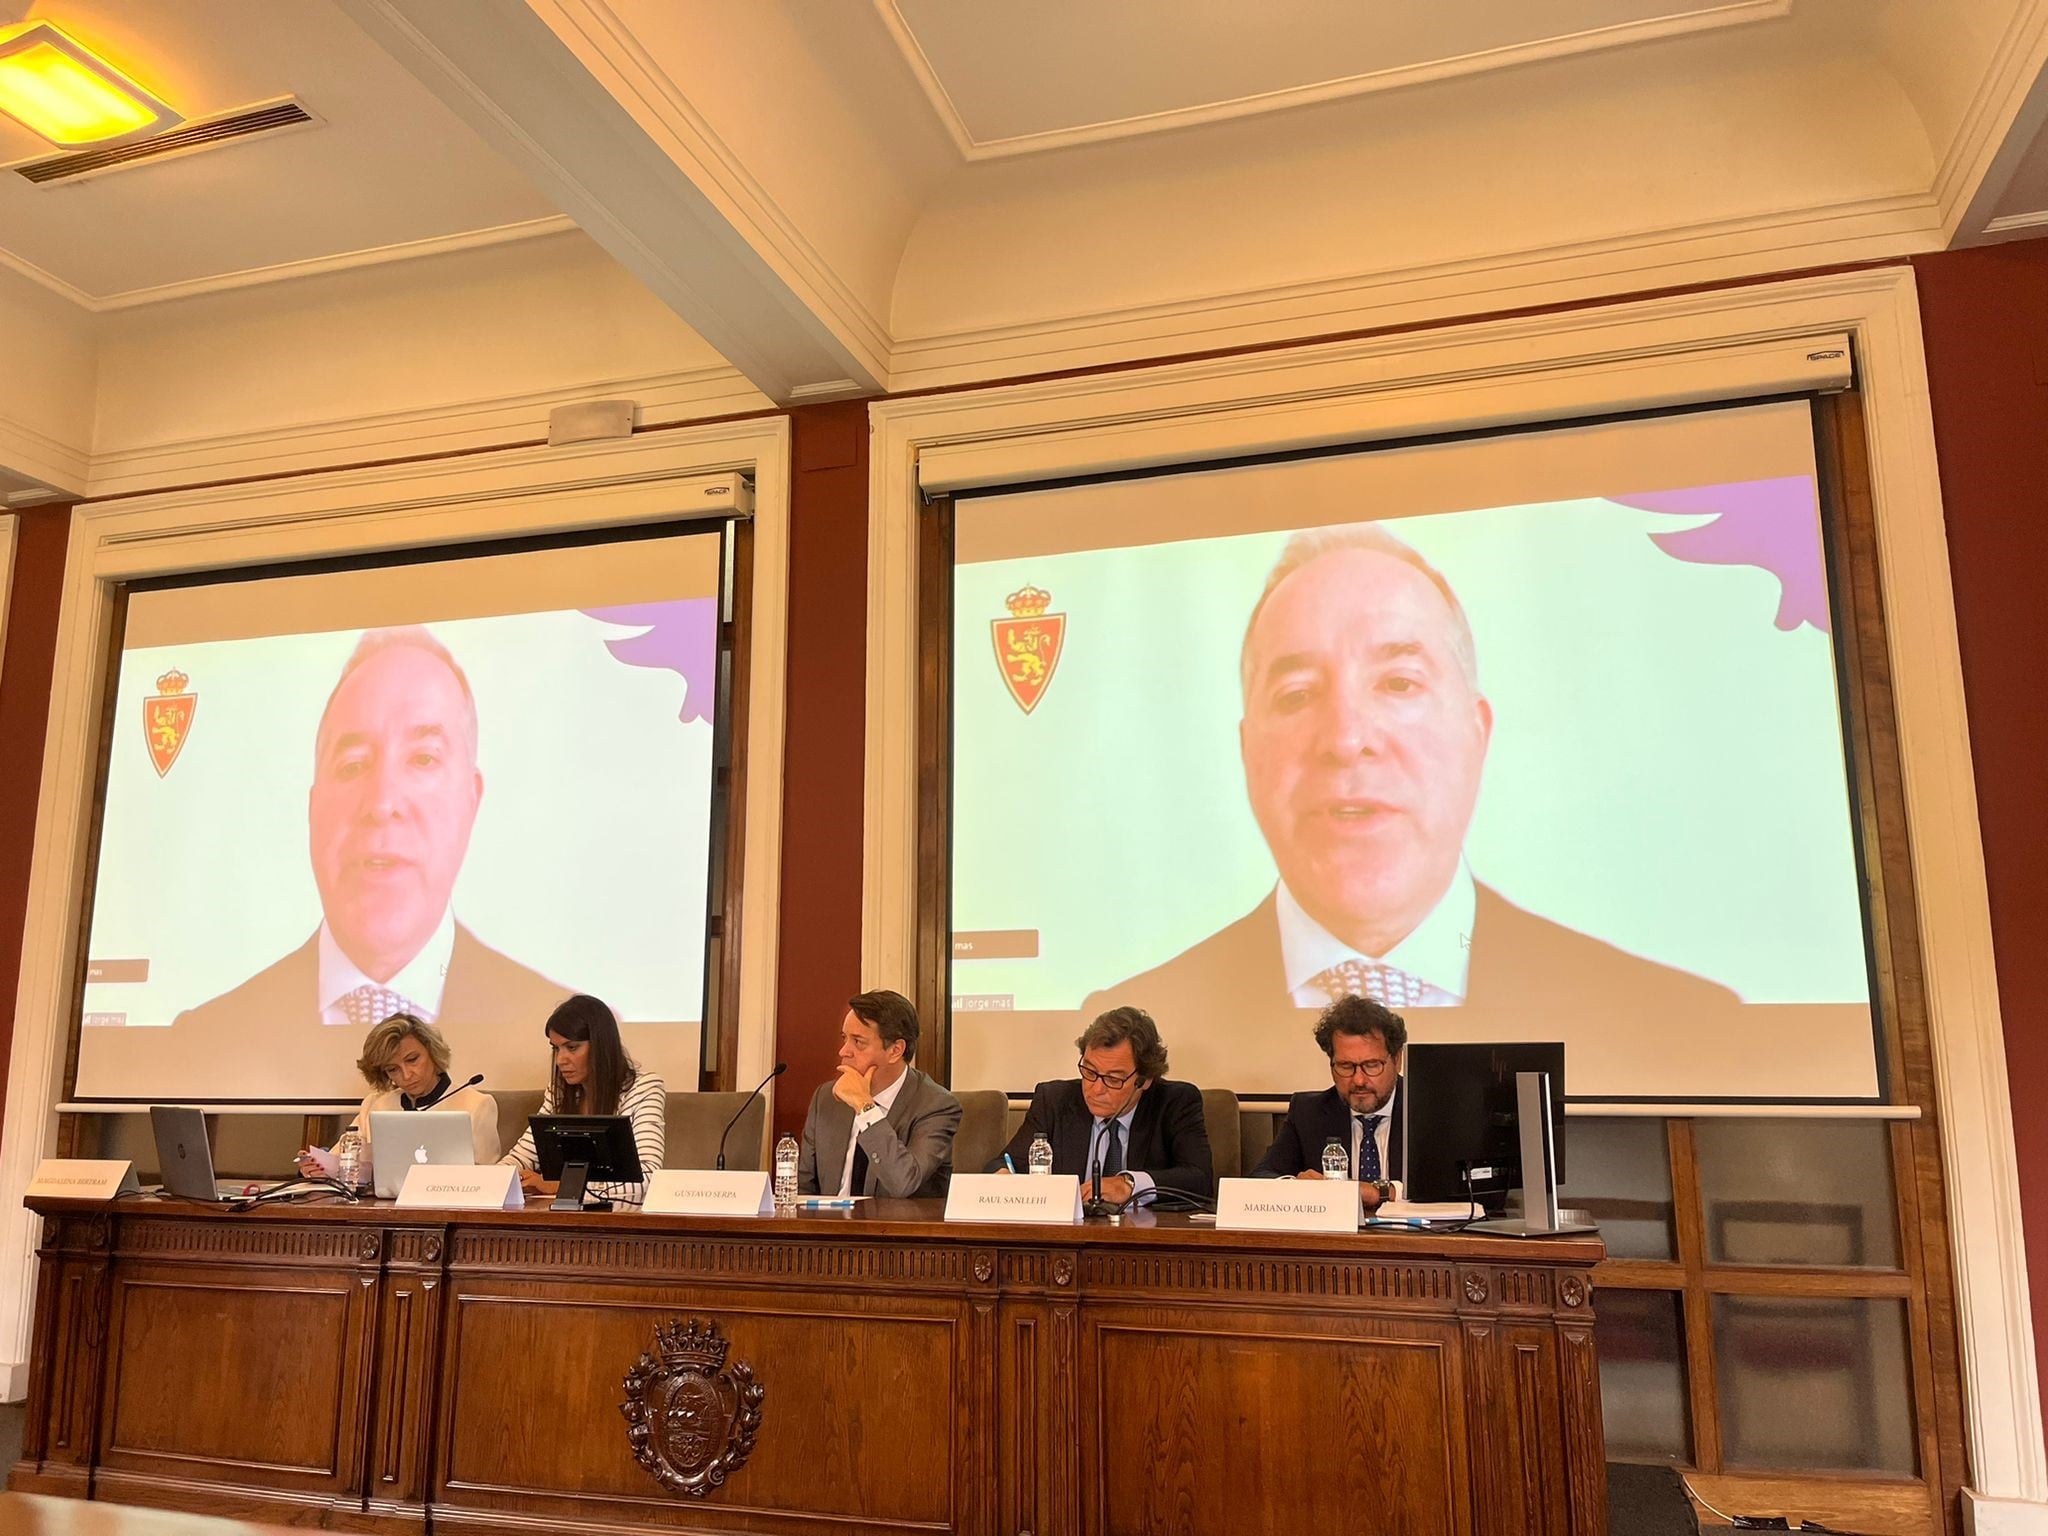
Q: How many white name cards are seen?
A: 5